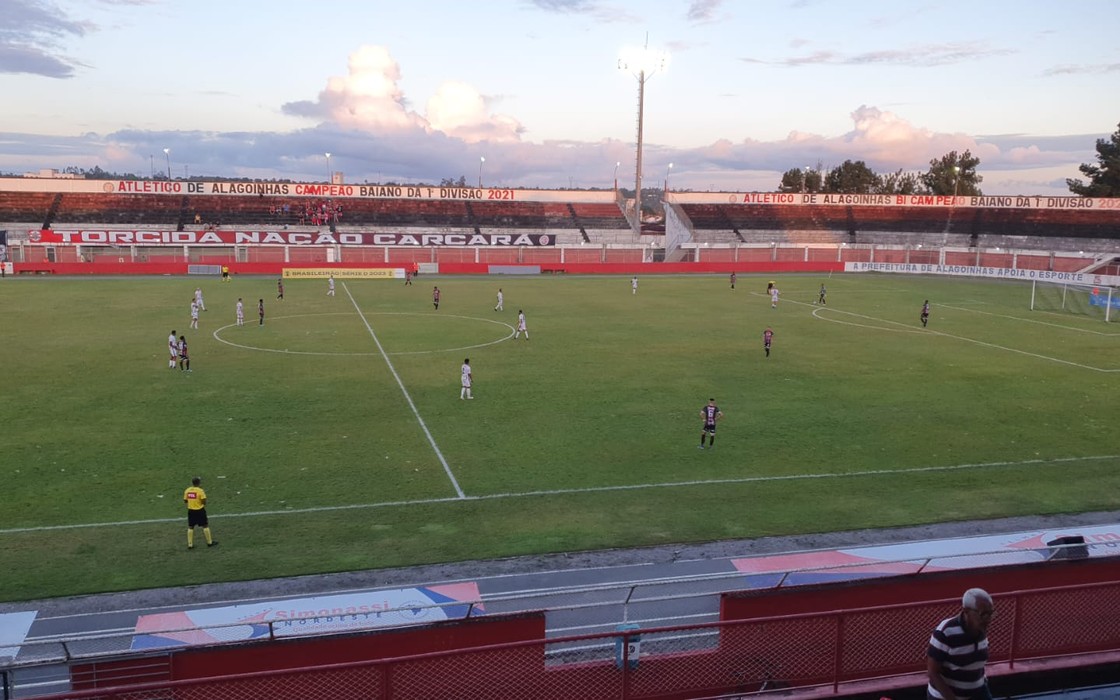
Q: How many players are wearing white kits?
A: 10